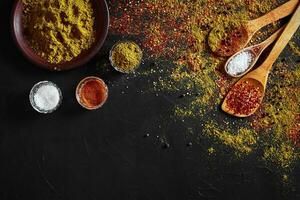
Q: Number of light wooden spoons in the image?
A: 3